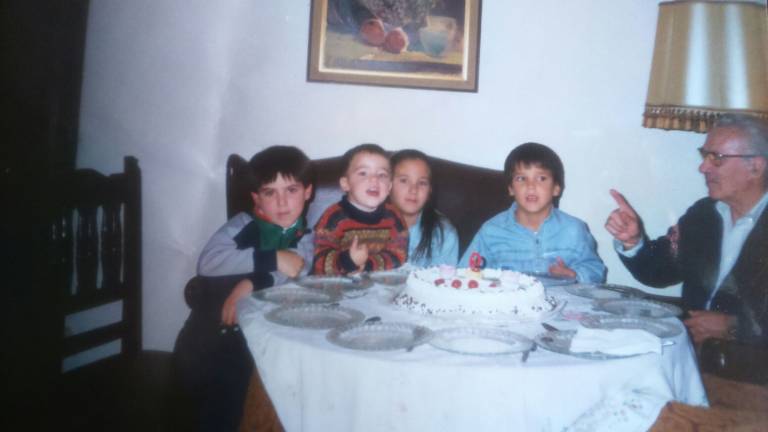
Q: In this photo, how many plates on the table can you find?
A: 11